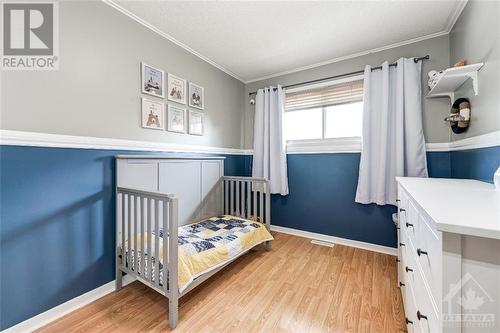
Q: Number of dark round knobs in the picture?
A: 11